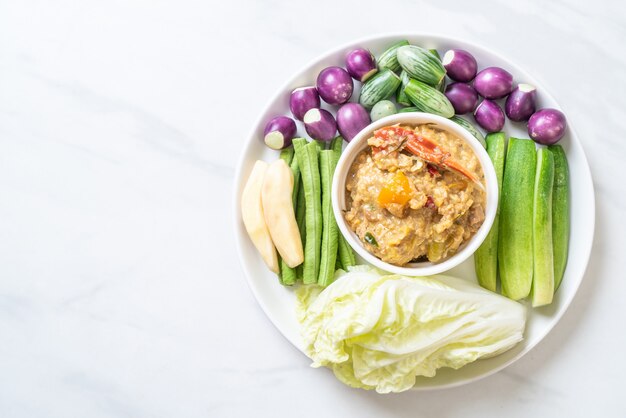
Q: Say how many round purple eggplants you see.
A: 12